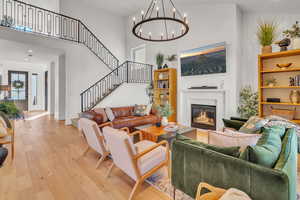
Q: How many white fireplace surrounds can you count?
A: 1